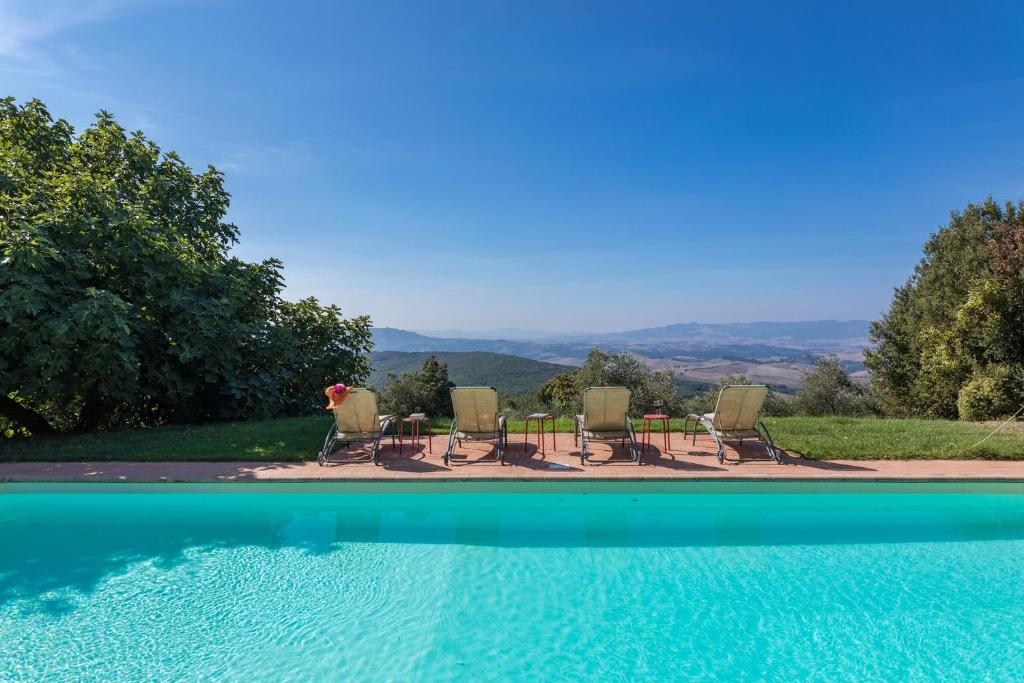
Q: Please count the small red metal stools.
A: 3